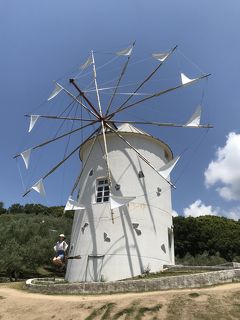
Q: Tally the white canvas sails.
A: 12